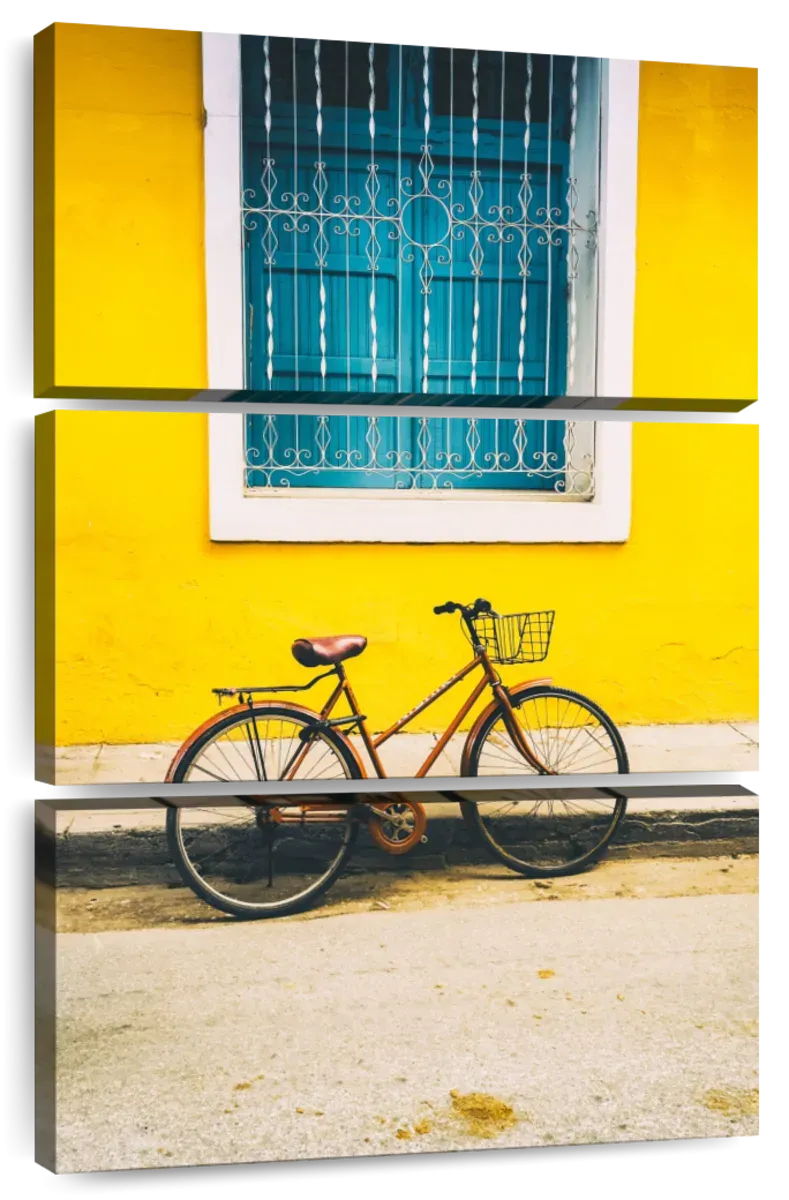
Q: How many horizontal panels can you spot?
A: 3